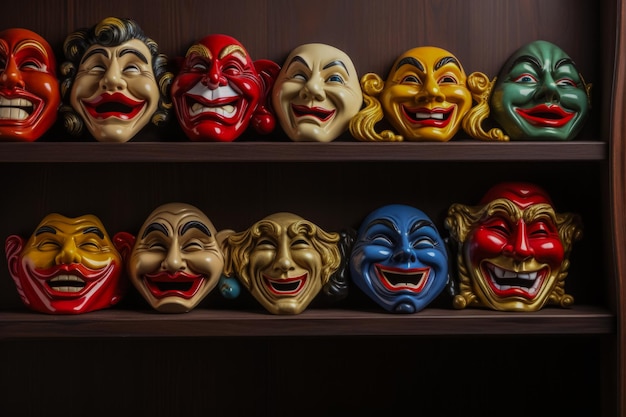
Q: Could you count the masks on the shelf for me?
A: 11